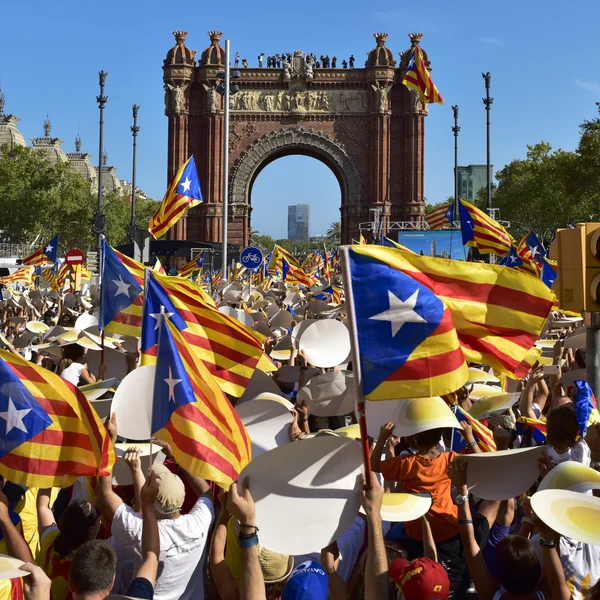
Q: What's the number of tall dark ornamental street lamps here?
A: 4